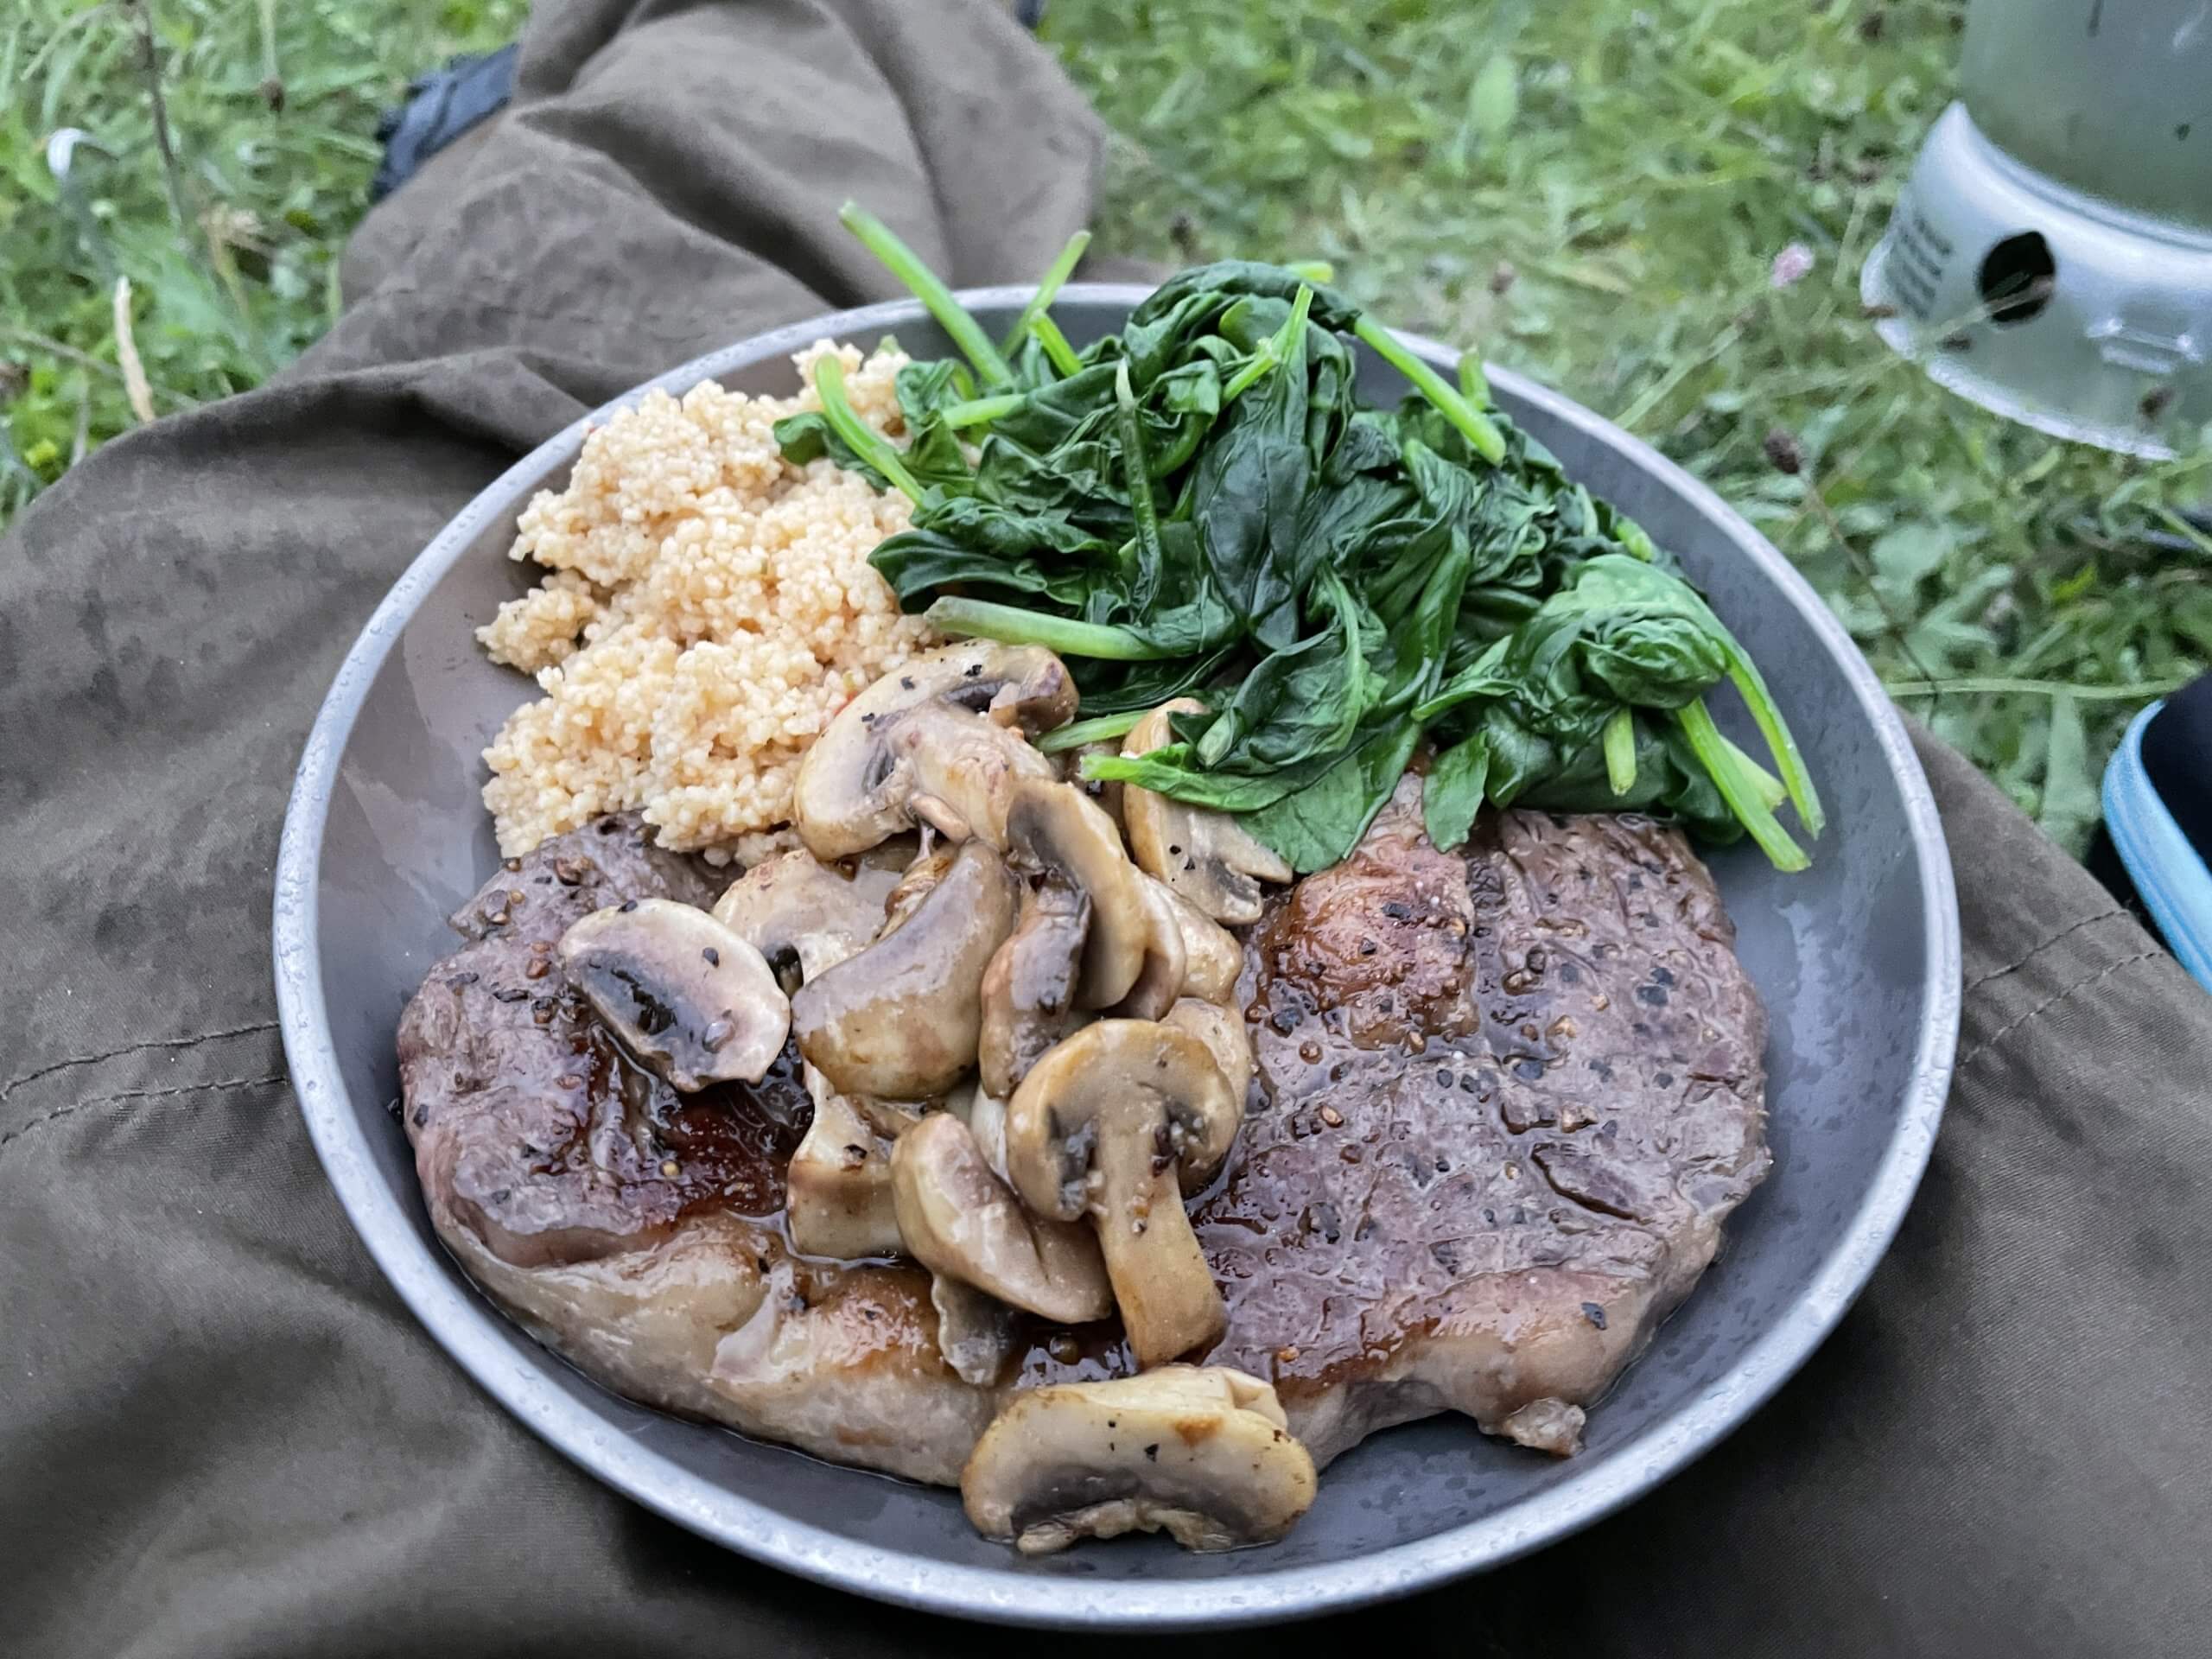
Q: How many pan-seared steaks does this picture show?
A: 1